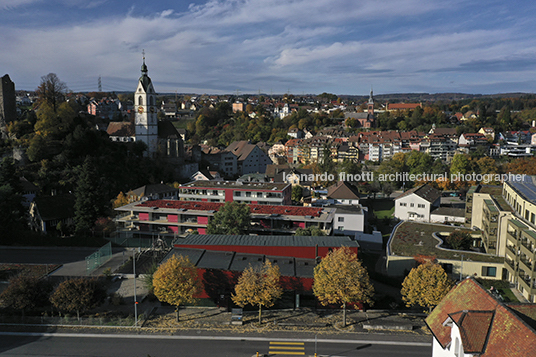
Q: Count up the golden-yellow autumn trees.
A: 4